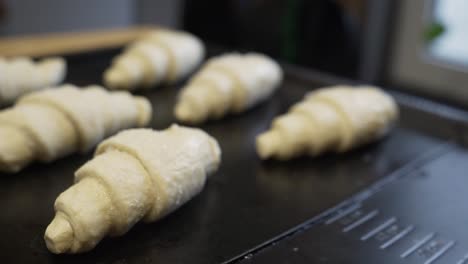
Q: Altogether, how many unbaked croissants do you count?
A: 6